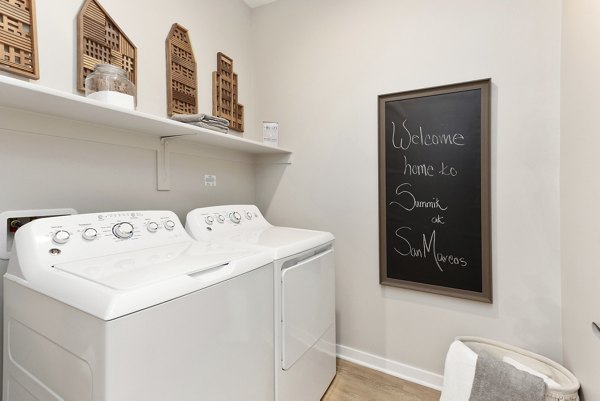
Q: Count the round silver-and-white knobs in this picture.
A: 9